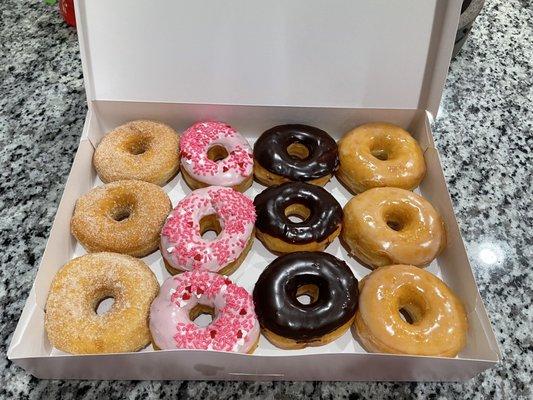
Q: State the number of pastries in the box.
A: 12